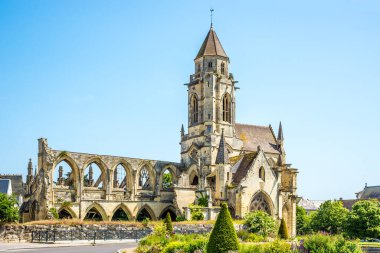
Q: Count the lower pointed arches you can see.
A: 5